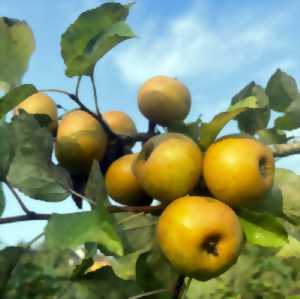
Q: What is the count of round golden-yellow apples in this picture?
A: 8